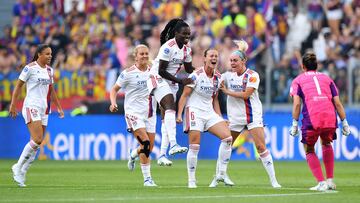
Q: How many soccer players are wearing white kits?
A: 5